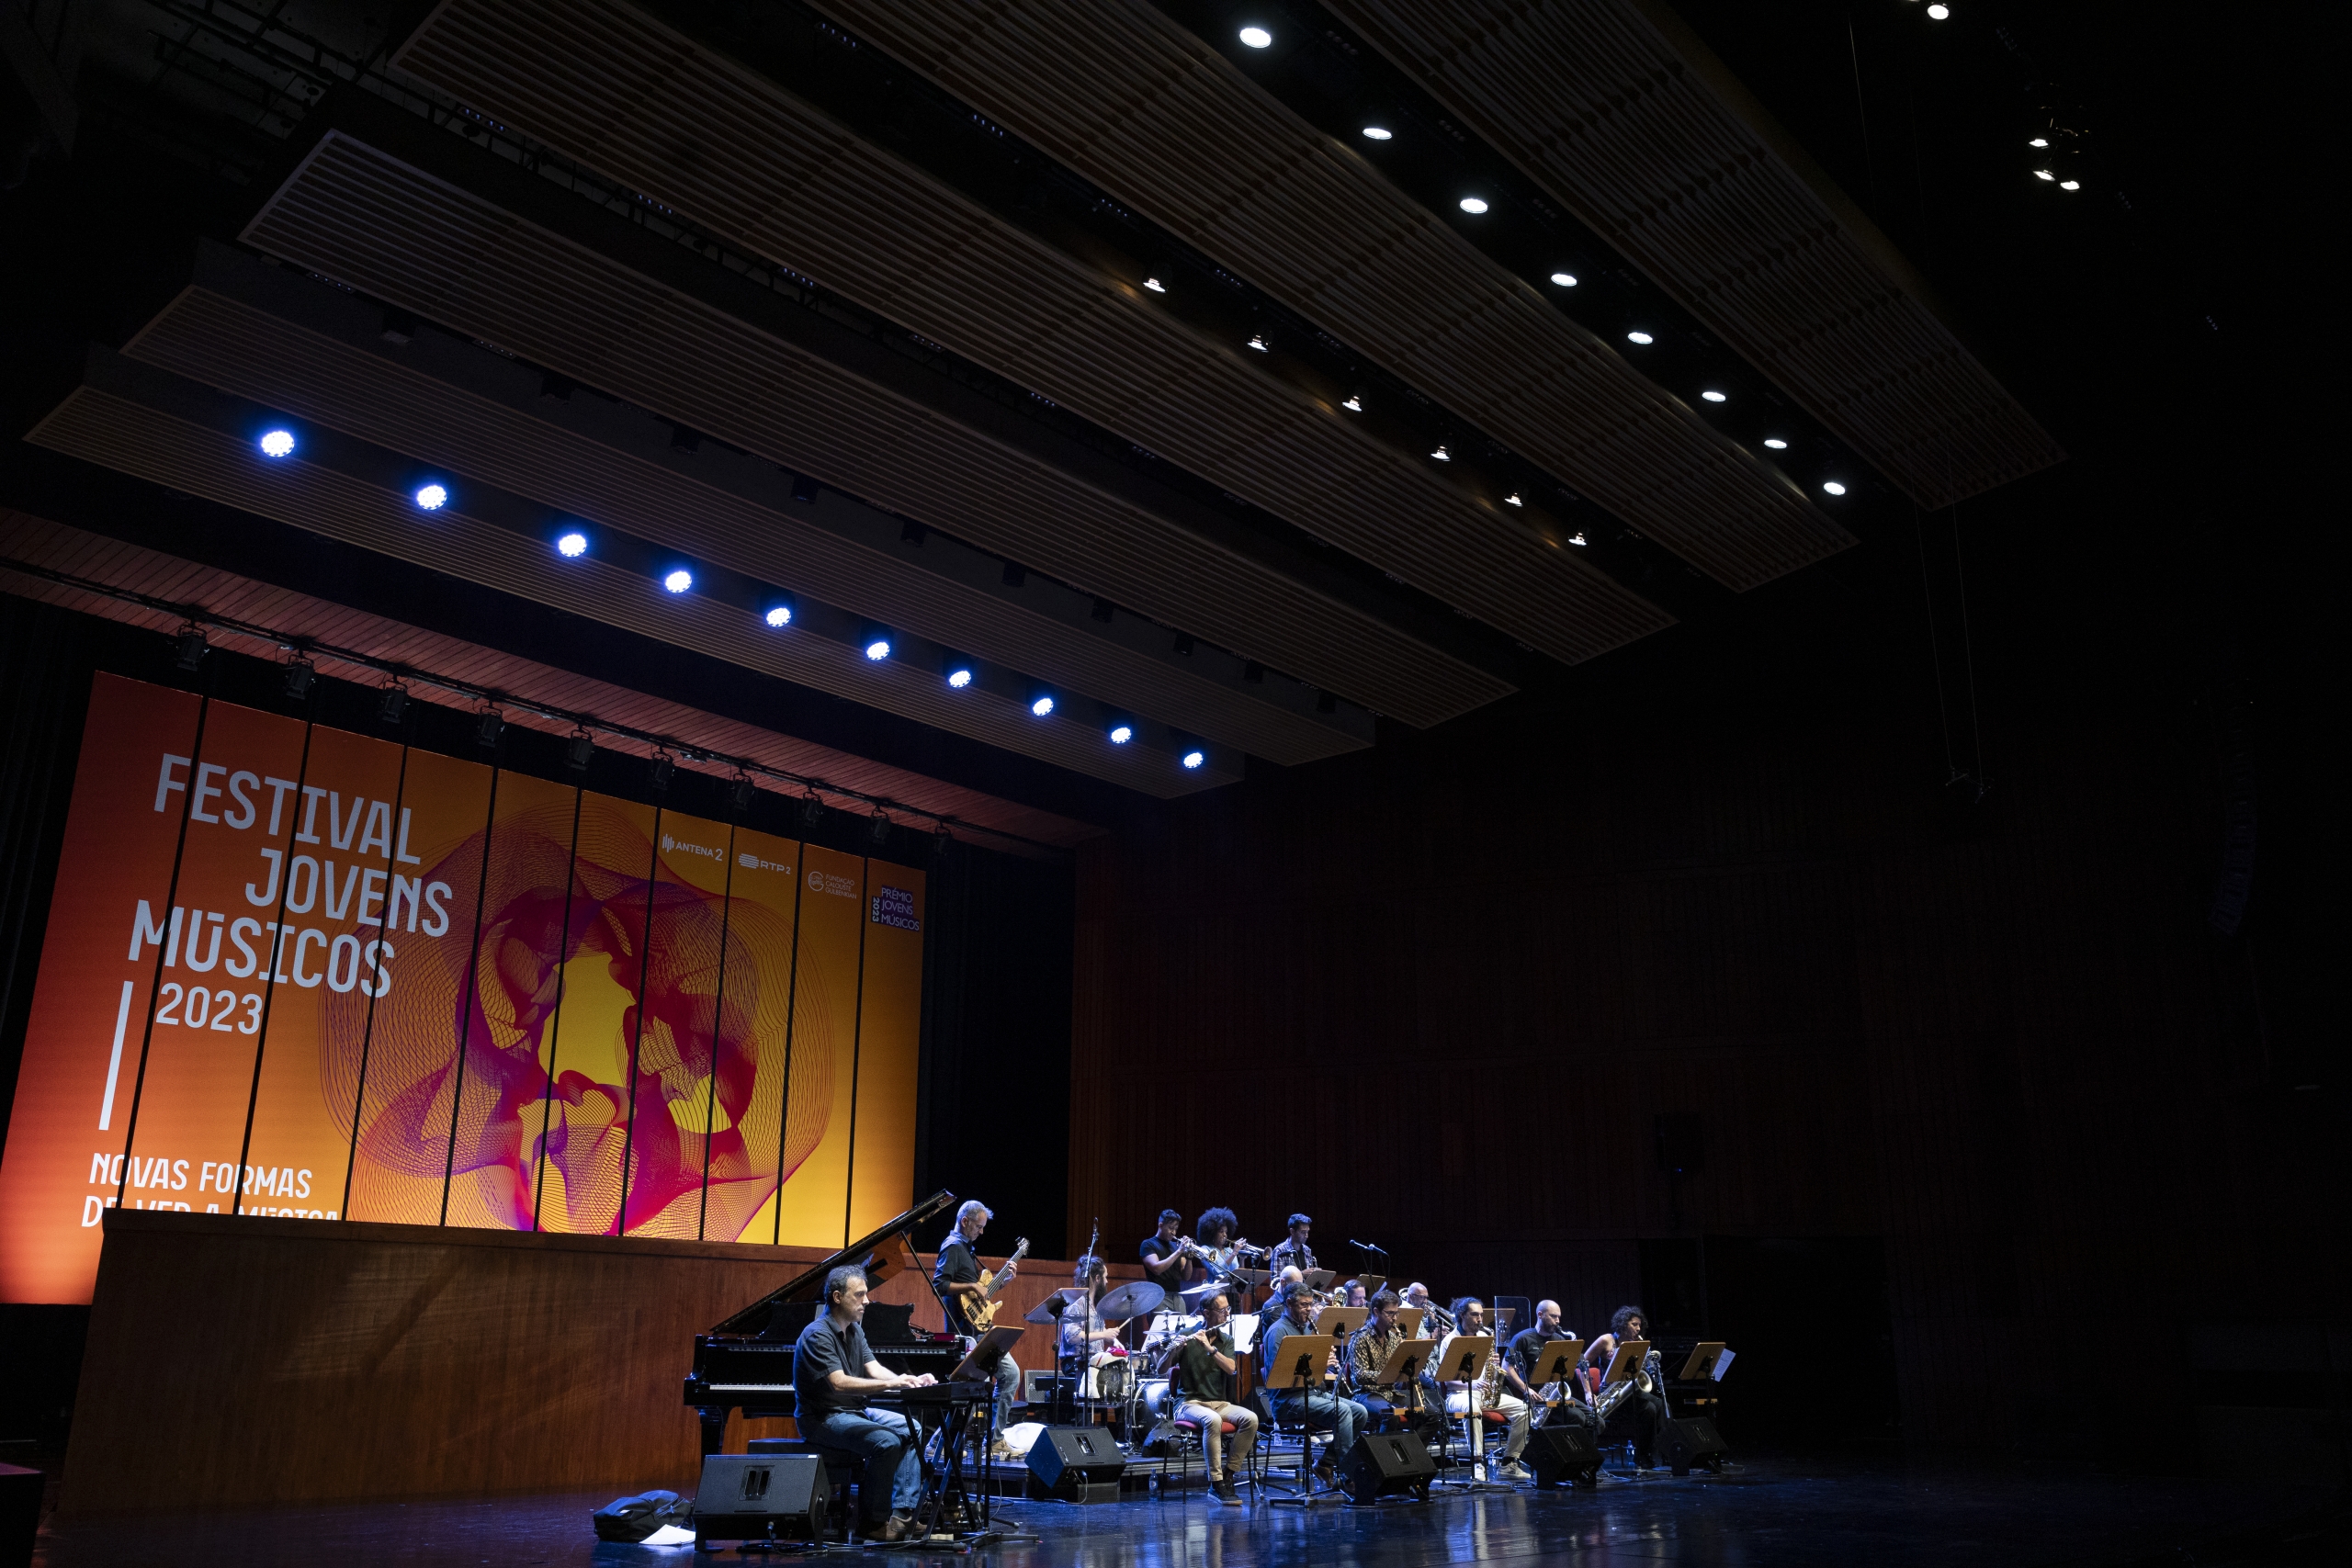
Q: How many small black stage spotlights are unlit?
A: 10